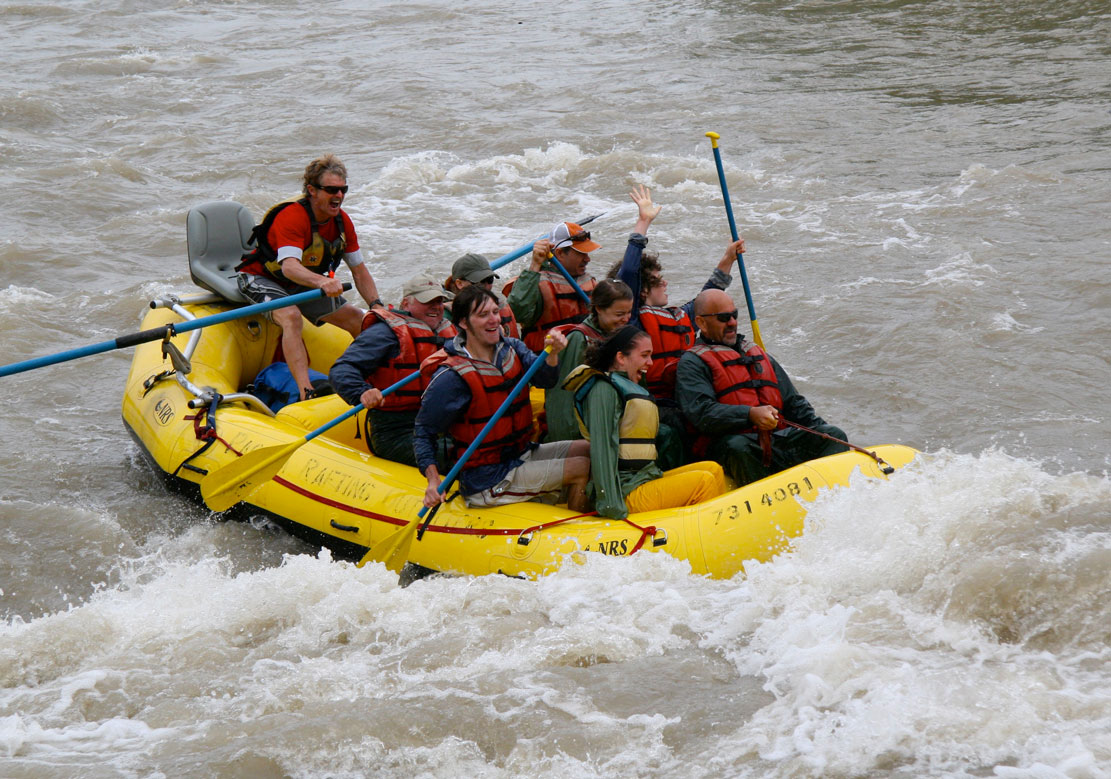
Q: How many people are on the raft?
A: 9